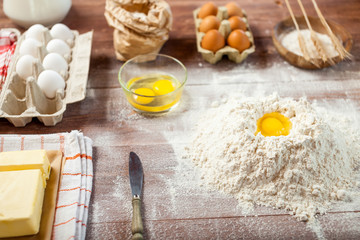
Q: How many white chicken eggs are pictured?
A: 7